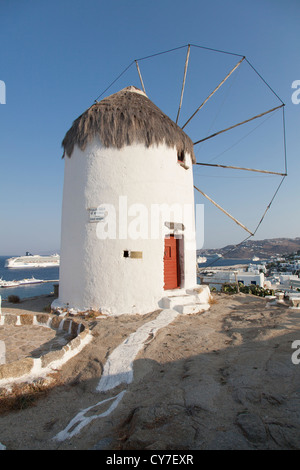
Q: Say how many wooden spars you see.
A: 6